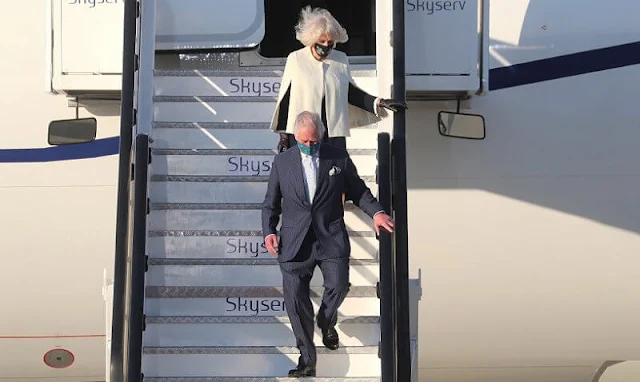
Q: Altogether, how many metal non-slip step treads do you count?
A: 12